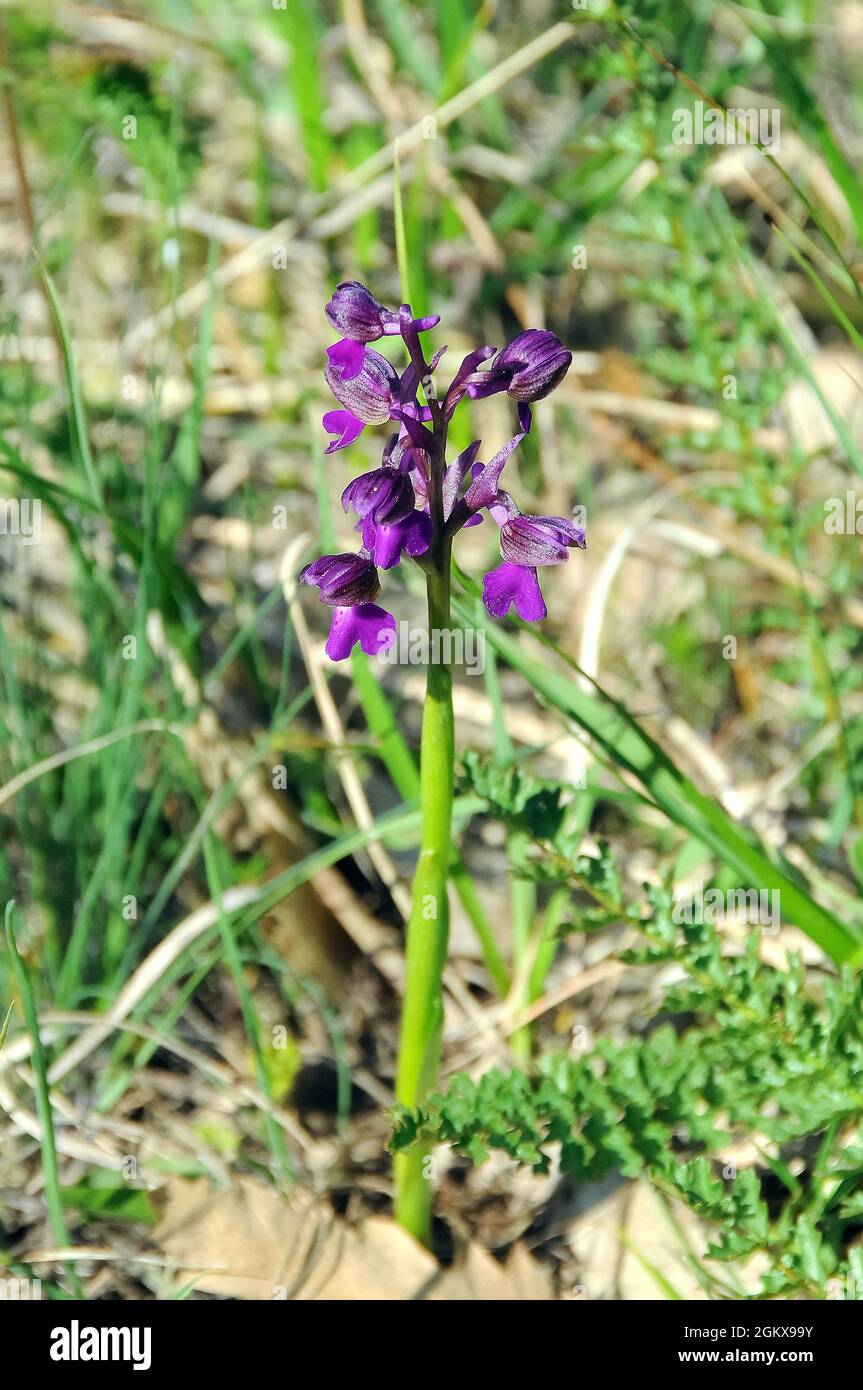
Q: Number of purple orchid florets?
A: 6